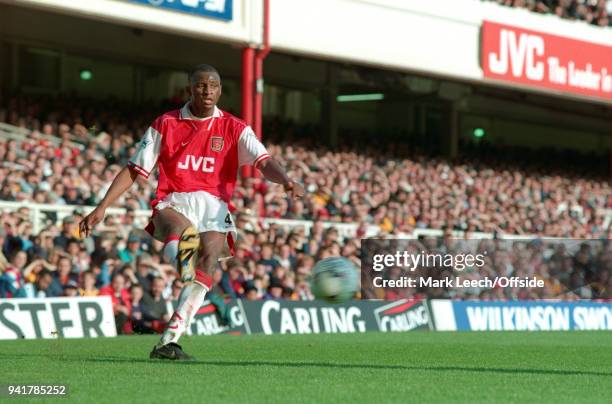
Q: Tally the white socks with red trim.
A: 2